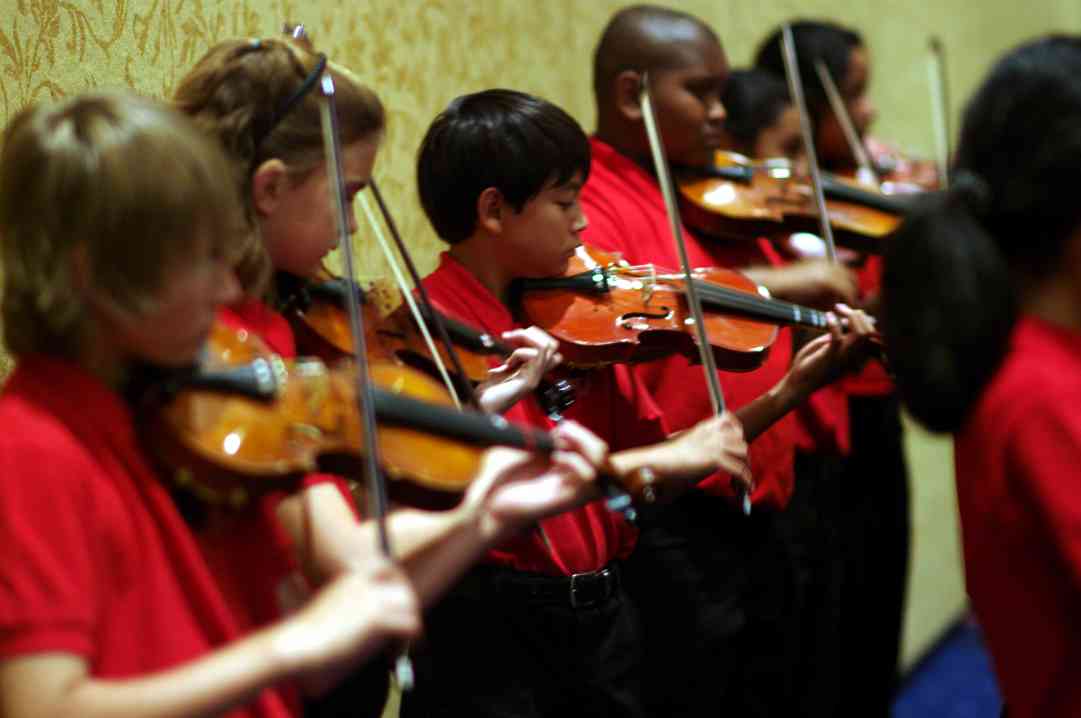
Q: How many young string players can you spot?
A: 7